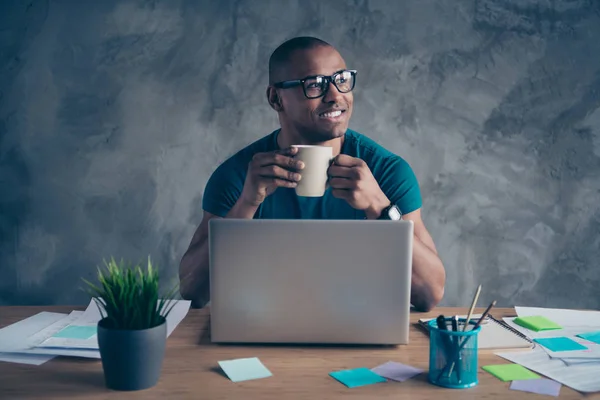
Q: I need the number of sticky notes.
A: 9